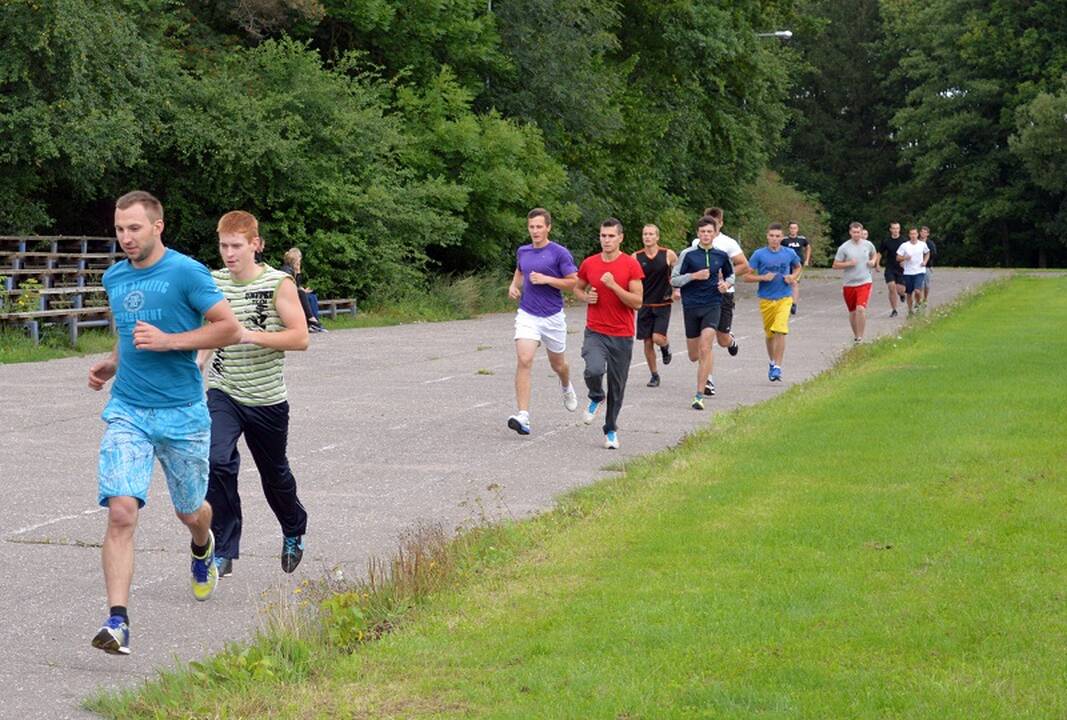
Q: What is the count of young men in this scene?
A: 14